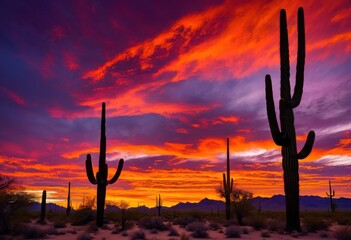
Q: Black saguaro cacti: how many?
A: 7